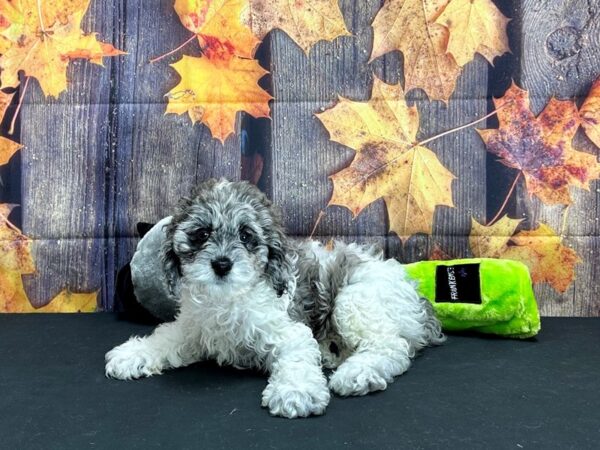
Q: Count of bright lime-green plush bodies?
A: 1